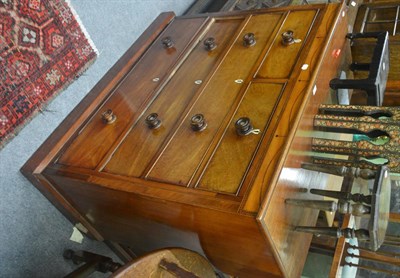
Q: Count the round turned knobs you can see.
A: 8